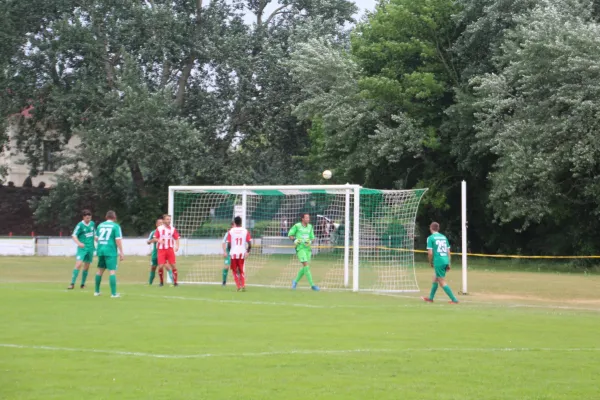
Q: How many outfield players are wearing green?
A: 5